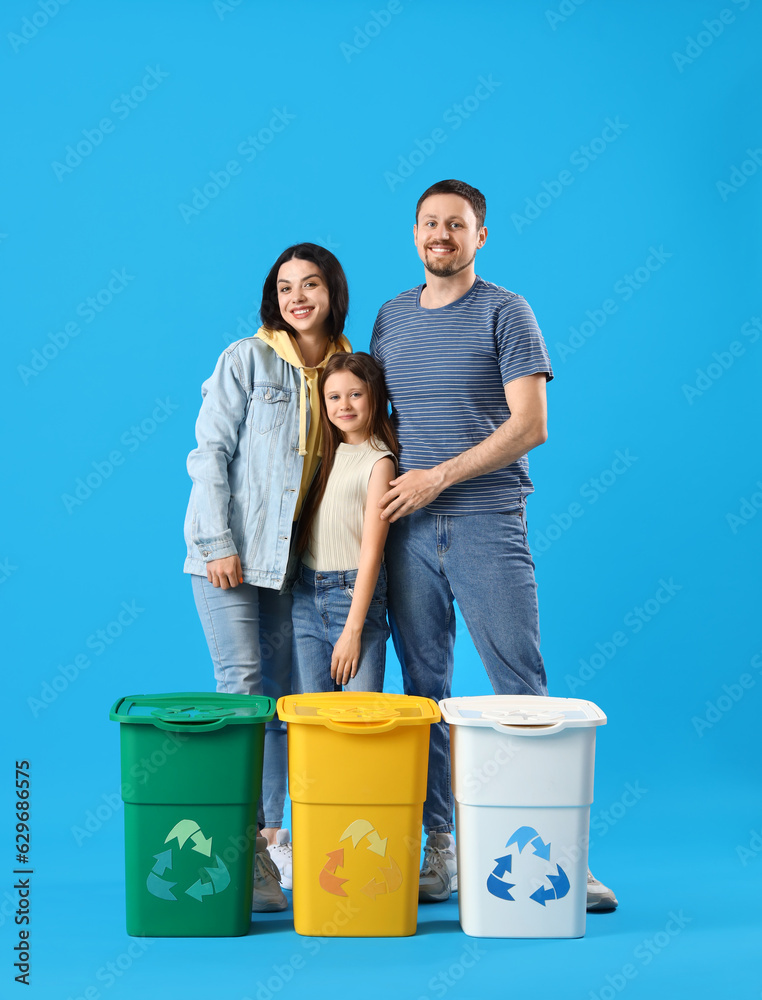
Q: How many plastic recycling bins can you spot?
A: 3